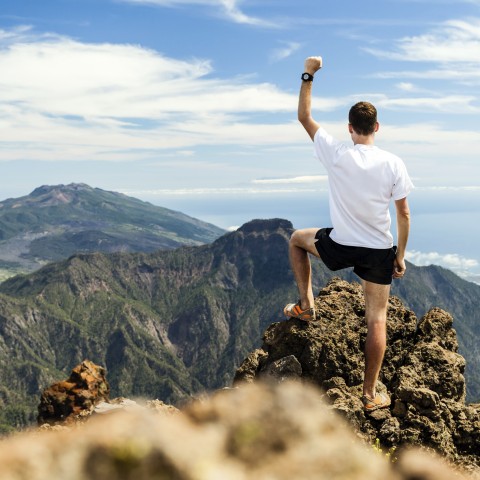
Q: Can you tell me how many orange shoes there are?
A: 2